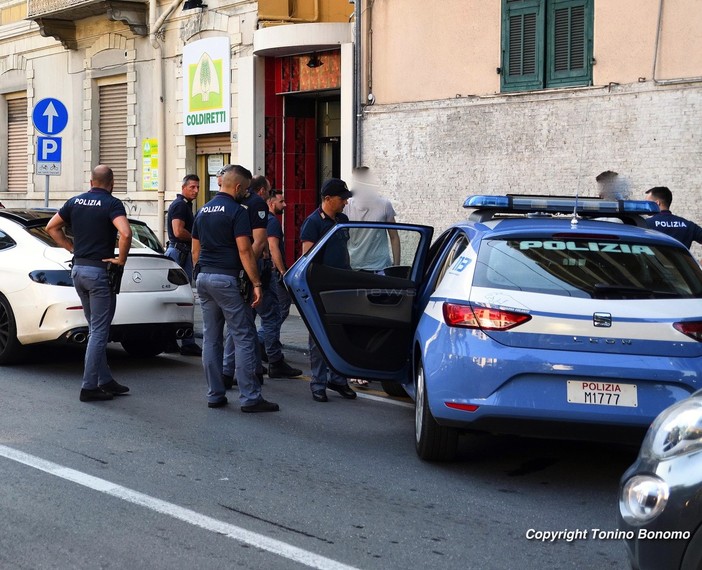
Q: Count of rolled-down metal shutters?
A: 2